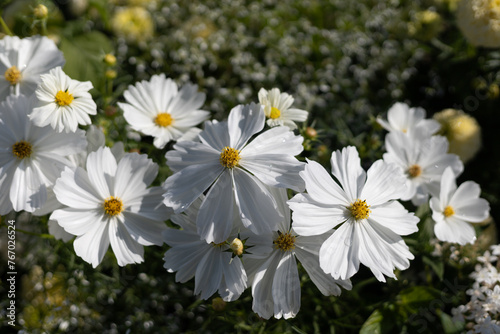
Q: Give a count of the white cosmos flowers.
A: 13